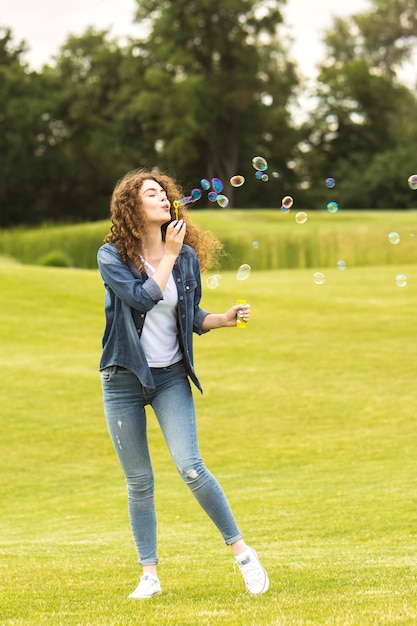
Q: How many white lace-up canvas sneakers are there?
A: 2